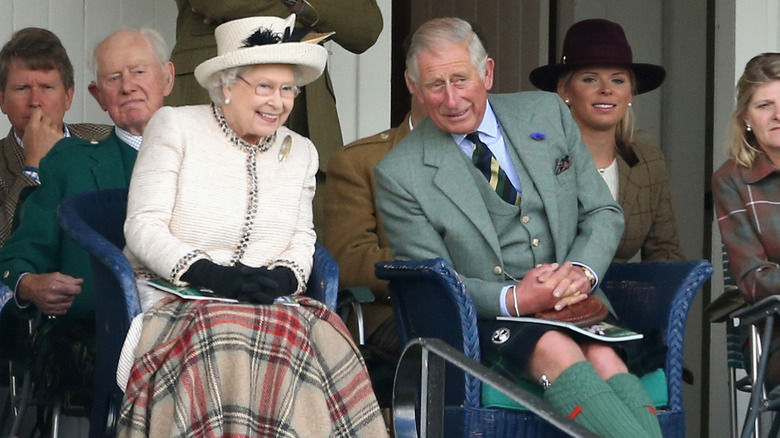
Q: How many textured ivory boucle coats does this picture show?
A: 1